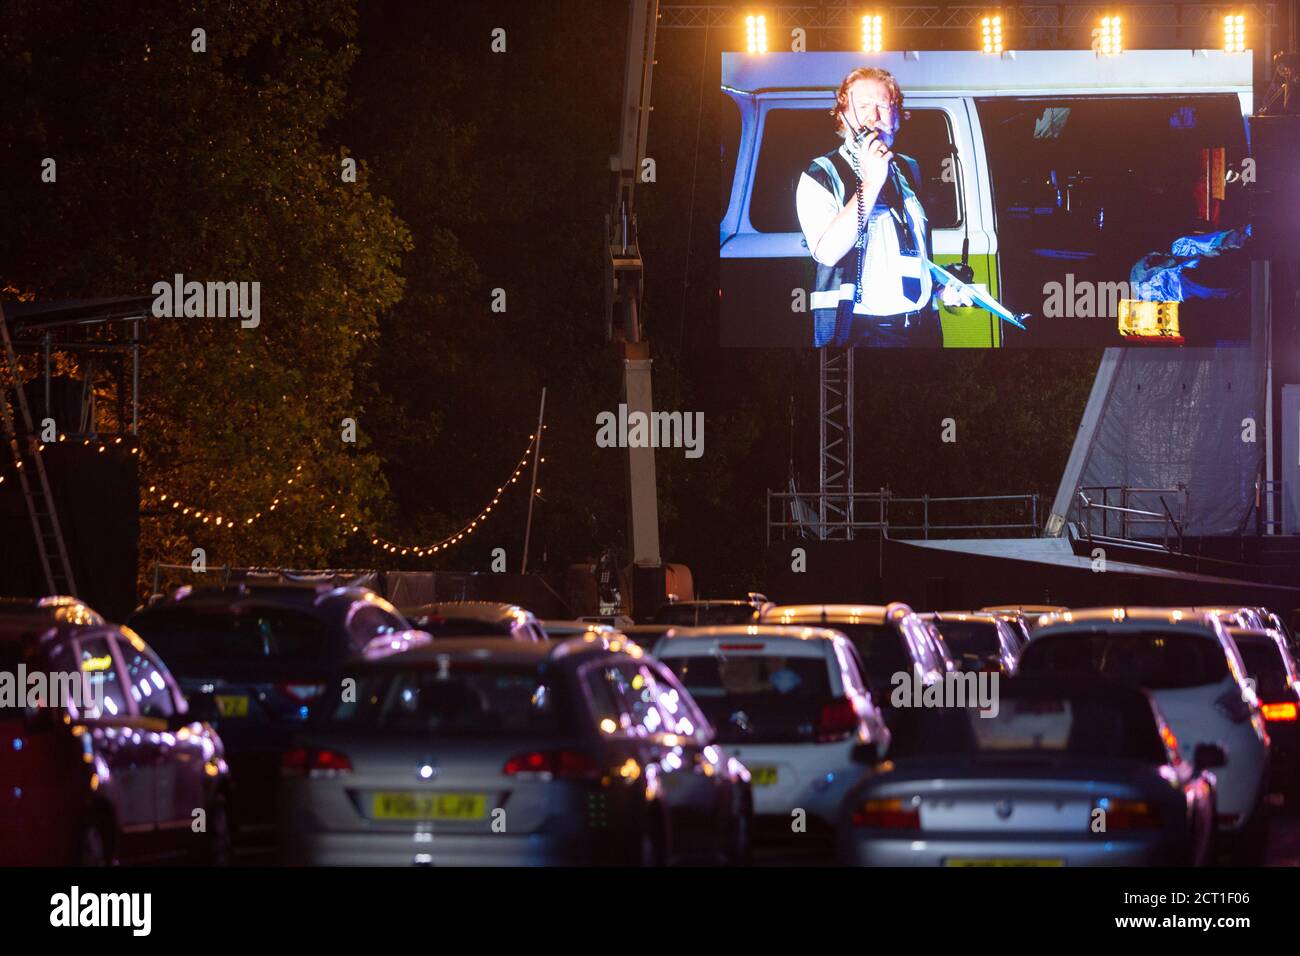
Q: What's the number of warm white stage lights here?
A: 5